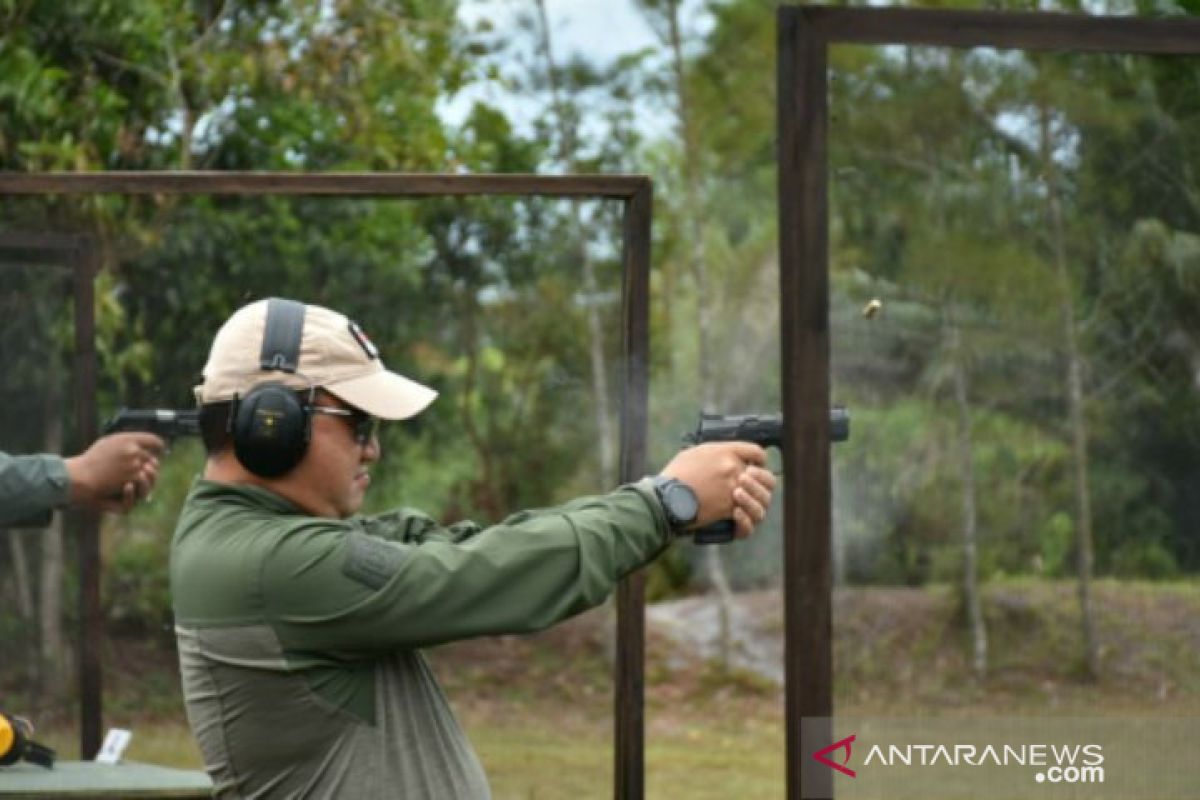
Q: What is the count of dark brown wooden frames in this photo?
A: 3